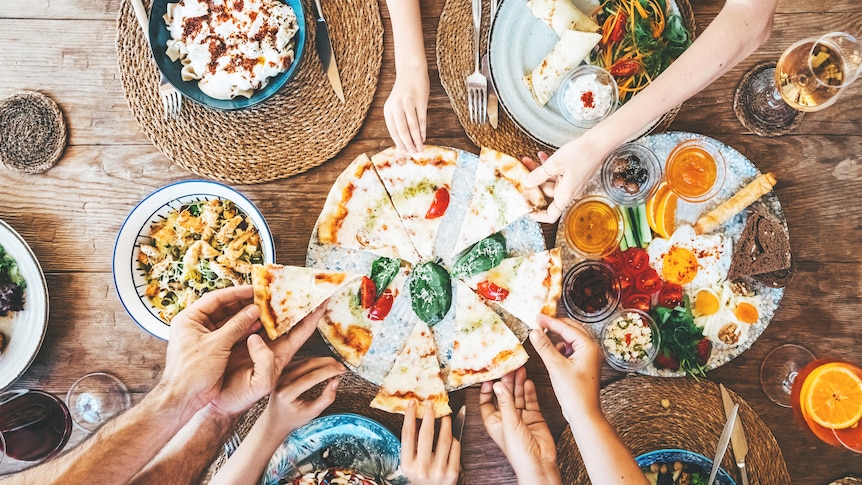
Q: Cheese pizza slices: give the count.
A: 8